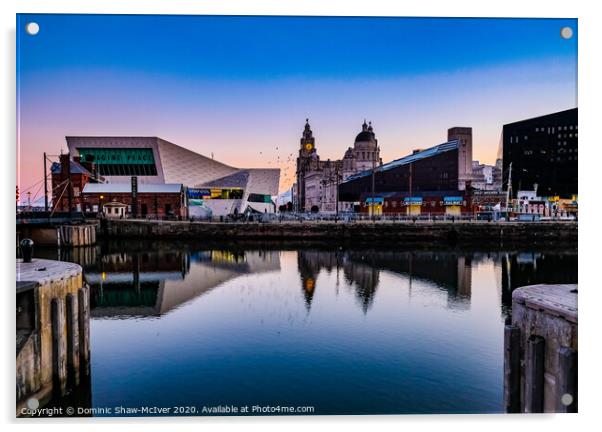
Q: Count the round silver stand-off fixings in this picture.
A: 4